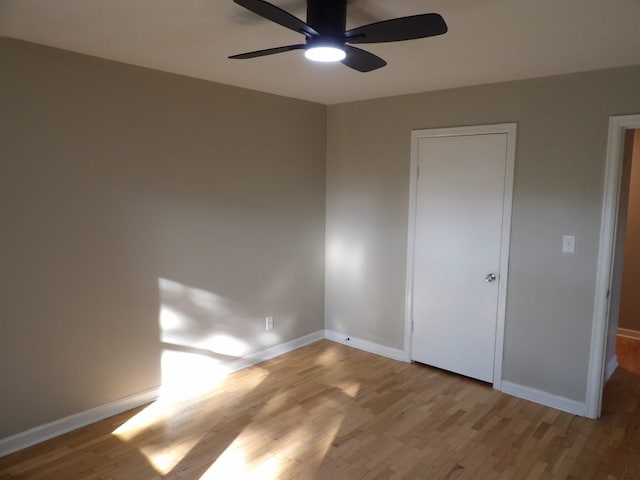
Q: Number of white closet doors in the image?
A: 1